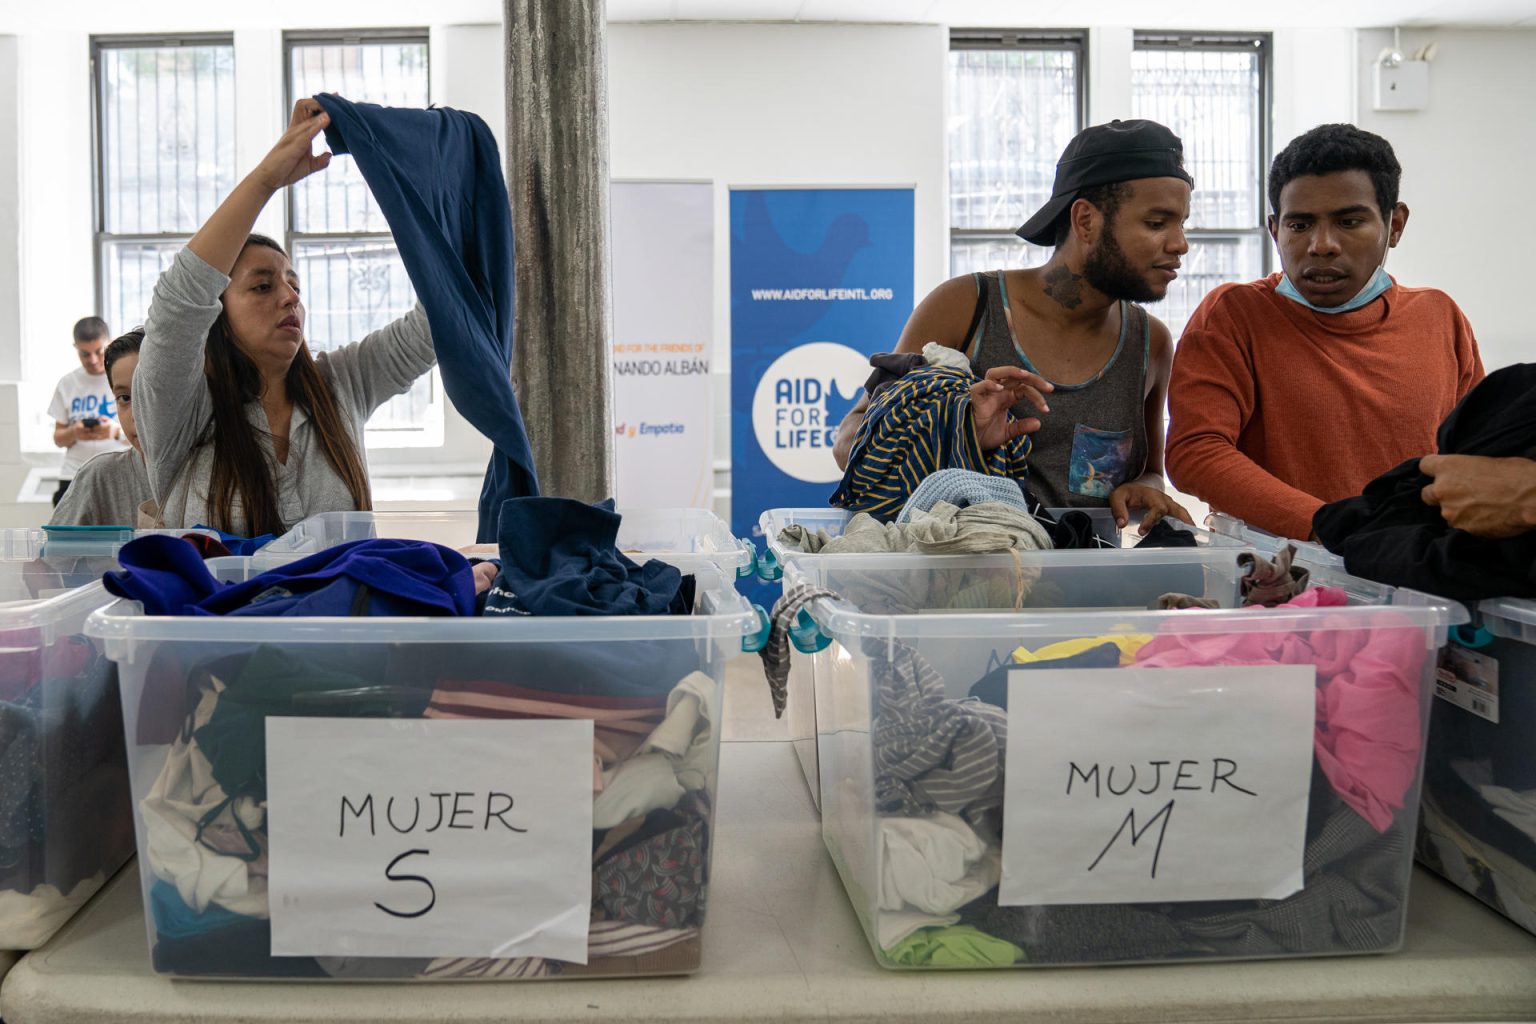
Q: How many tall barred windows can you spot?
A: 4